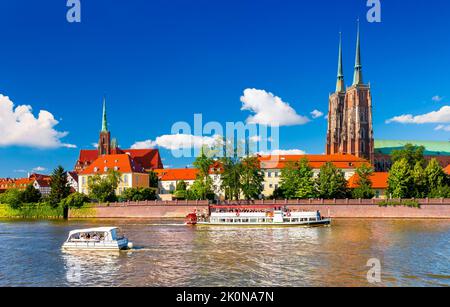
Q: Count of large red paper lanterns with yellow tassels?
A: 0